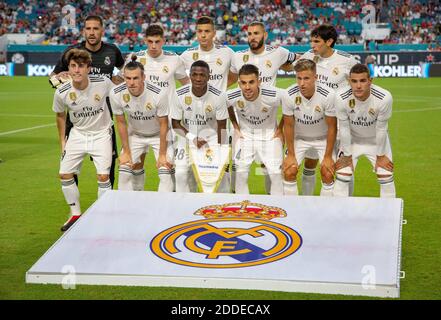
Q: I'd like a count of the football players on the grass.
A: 11